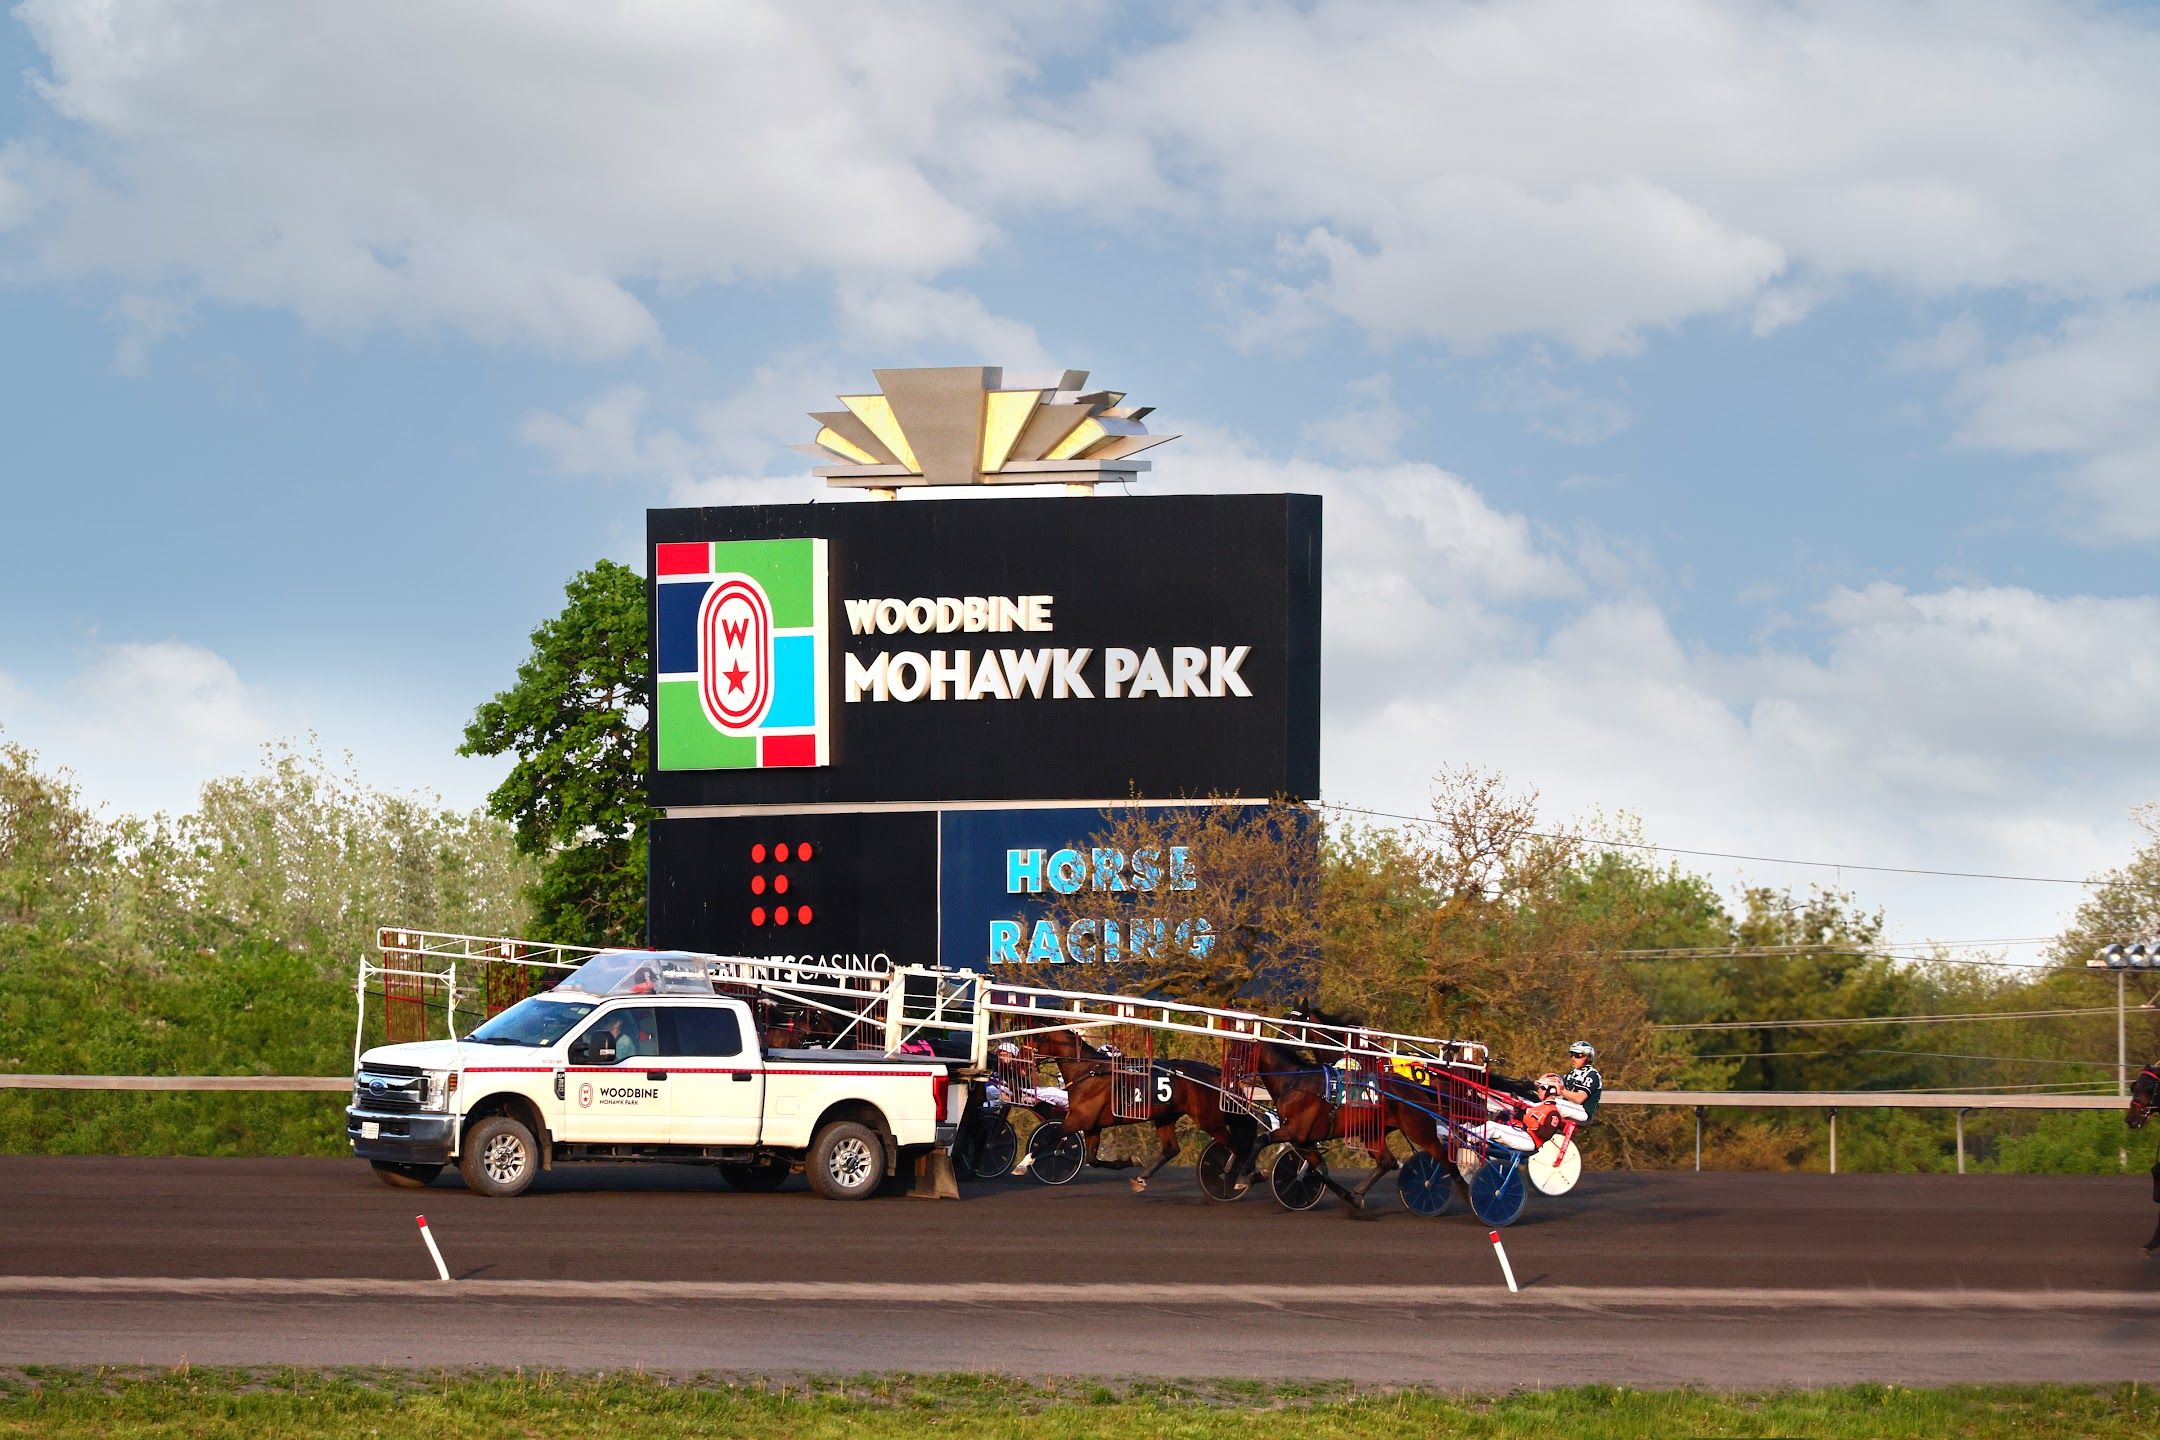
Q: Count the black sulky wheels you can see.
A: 4